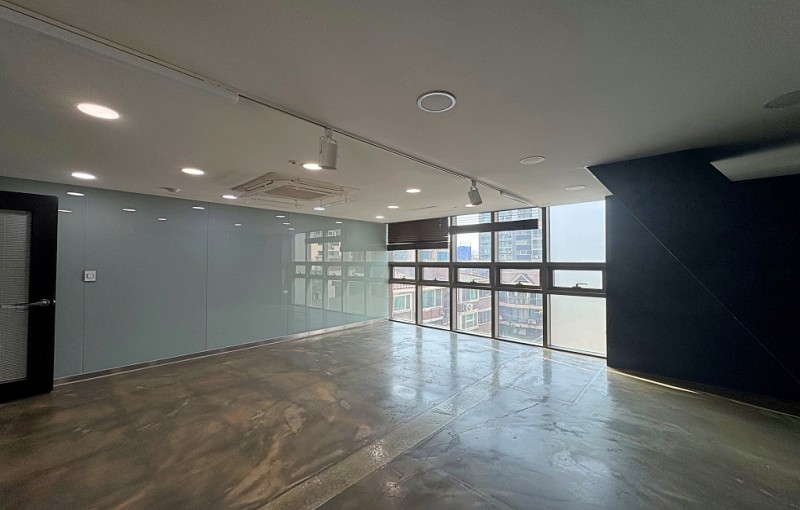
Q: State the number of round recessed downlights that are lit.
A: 10